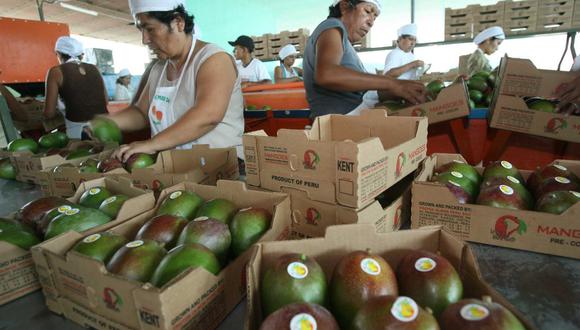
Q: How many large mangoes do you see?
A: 6